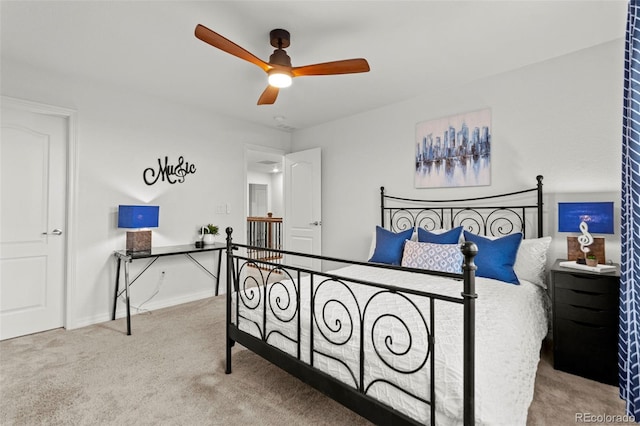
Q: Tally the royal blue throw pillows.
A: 3